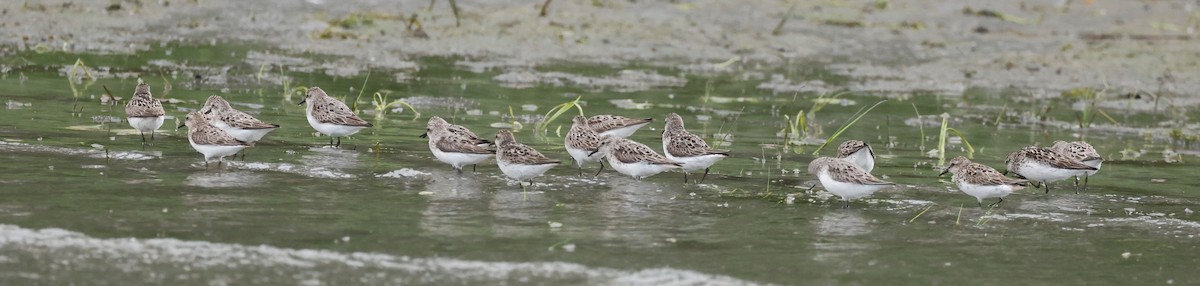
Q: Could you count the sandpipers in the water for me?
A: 15